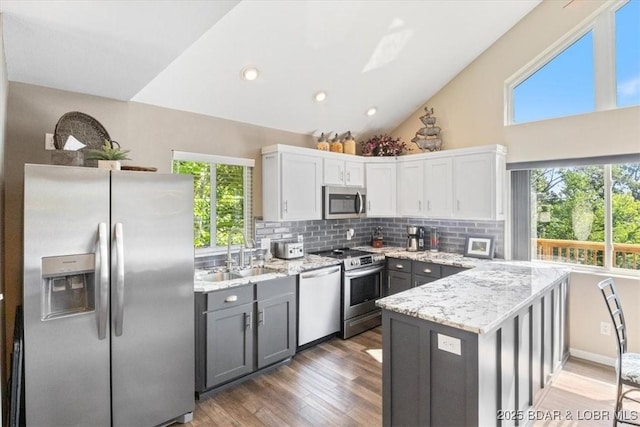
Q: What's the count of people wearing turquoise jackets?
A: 0